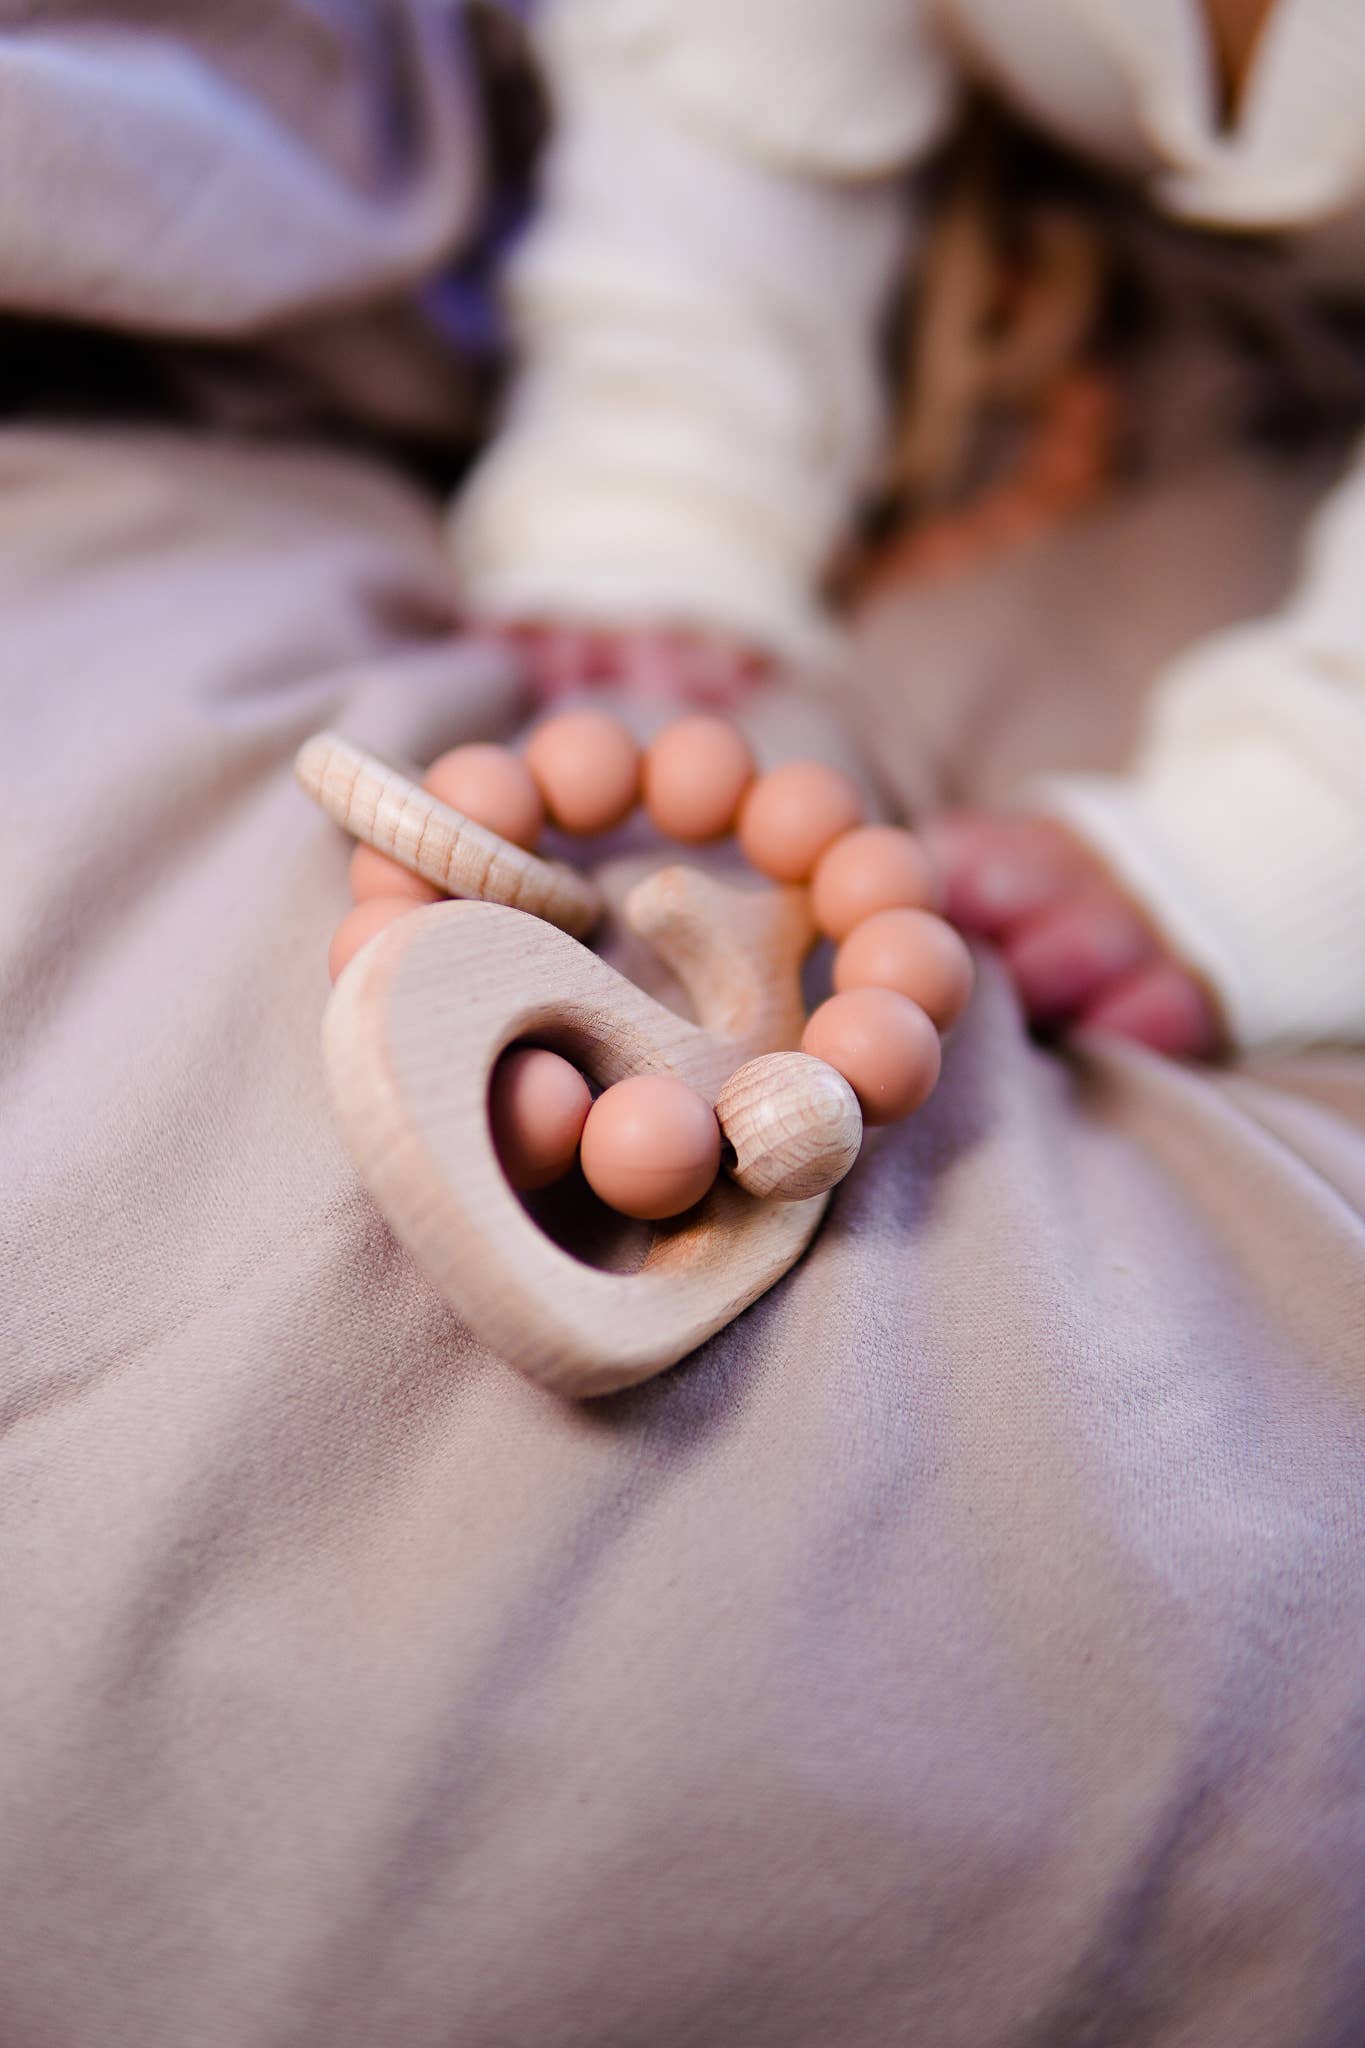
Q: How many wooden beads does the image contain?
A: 1